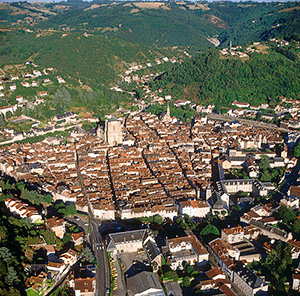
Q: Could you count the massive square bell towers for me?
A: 1